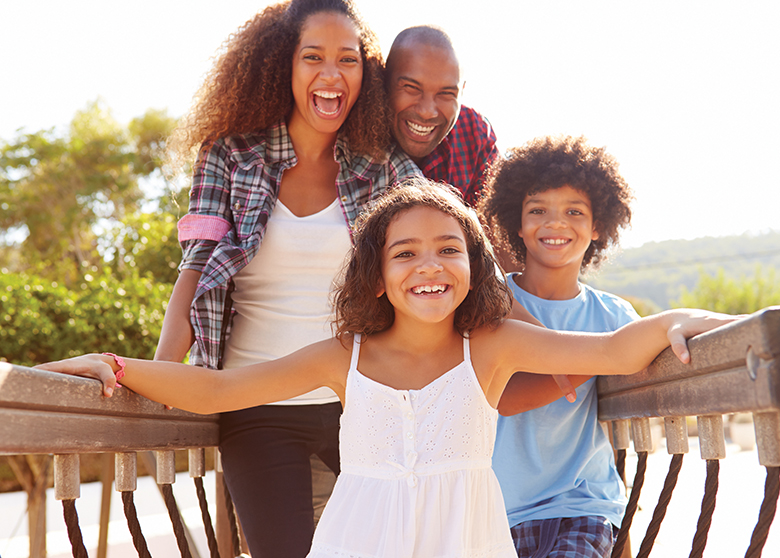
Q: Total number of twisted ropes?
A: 10